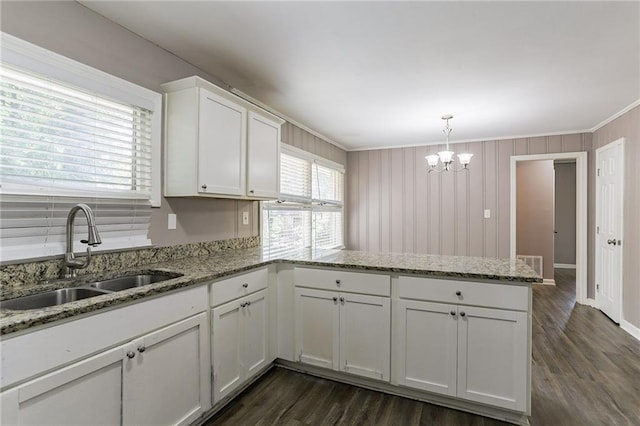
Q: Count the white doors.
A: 1